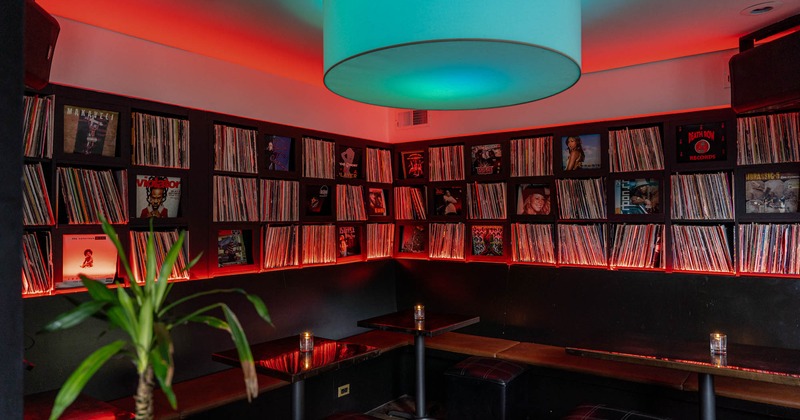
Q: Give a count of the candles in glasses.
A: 3